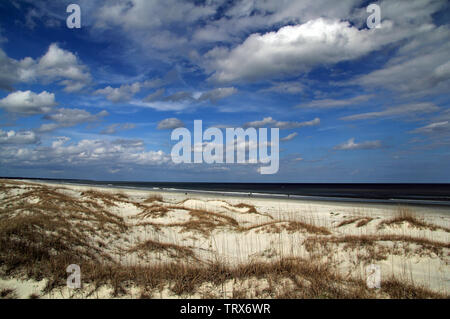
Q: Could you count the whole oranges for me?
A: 0